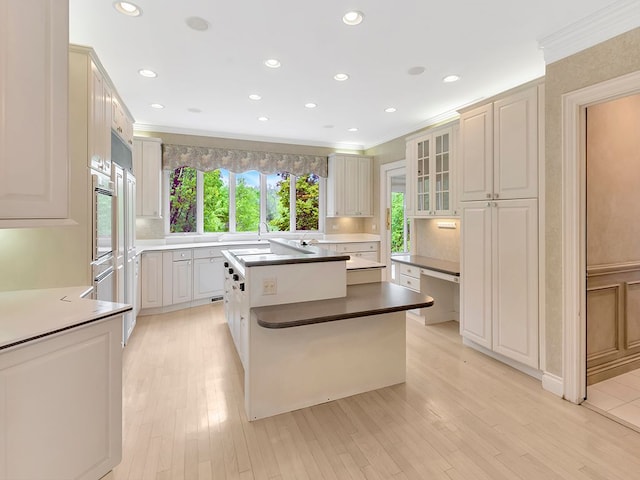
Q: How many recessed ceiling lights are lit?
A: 12